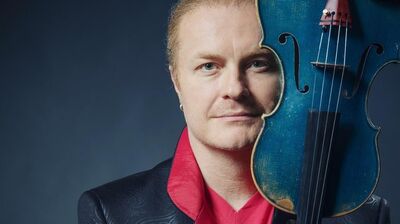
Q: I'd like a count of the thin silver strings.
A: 4